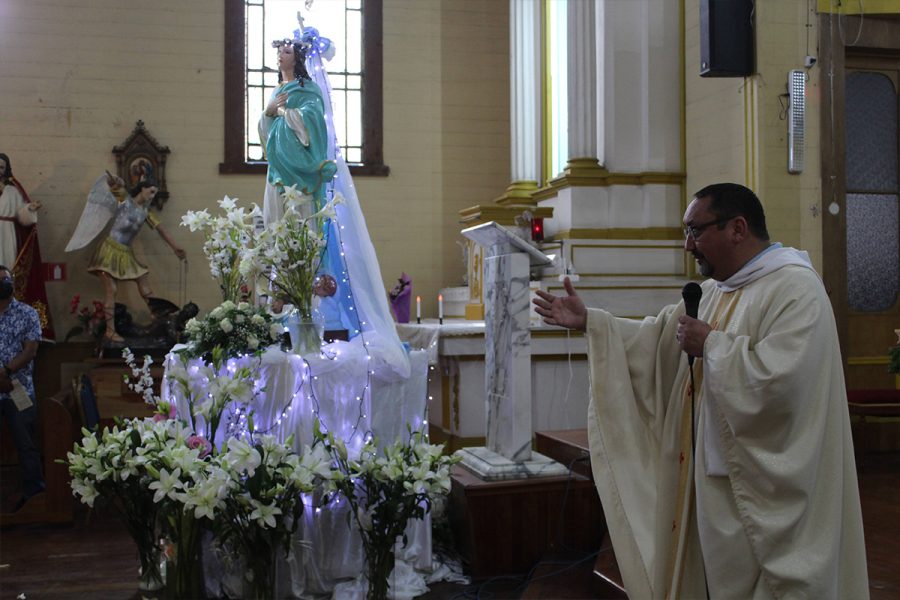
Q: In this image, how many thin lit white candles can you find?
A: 2